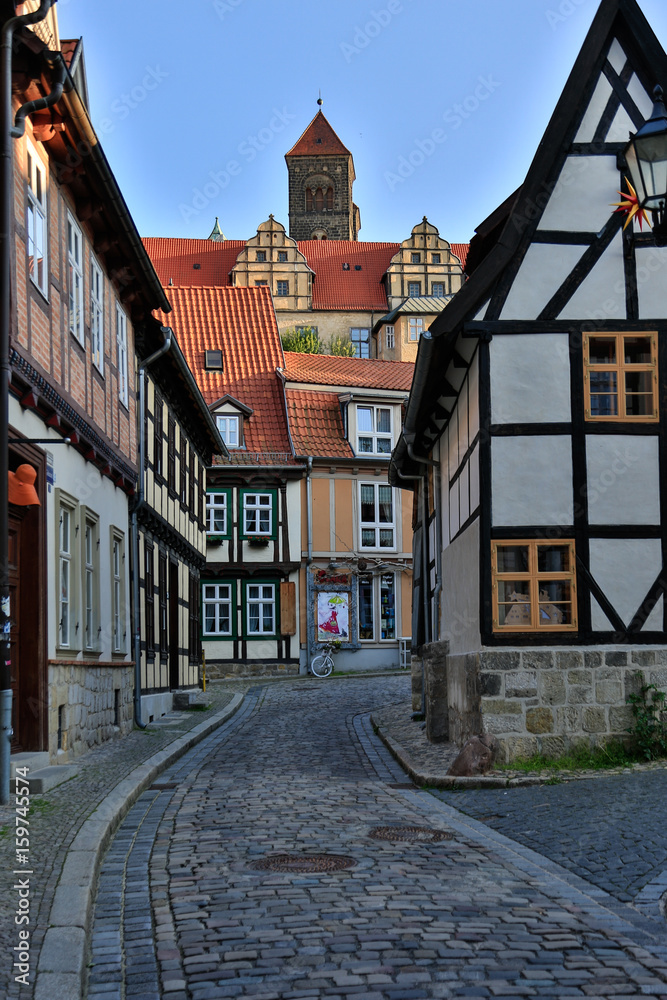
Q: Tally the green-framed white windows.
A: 4